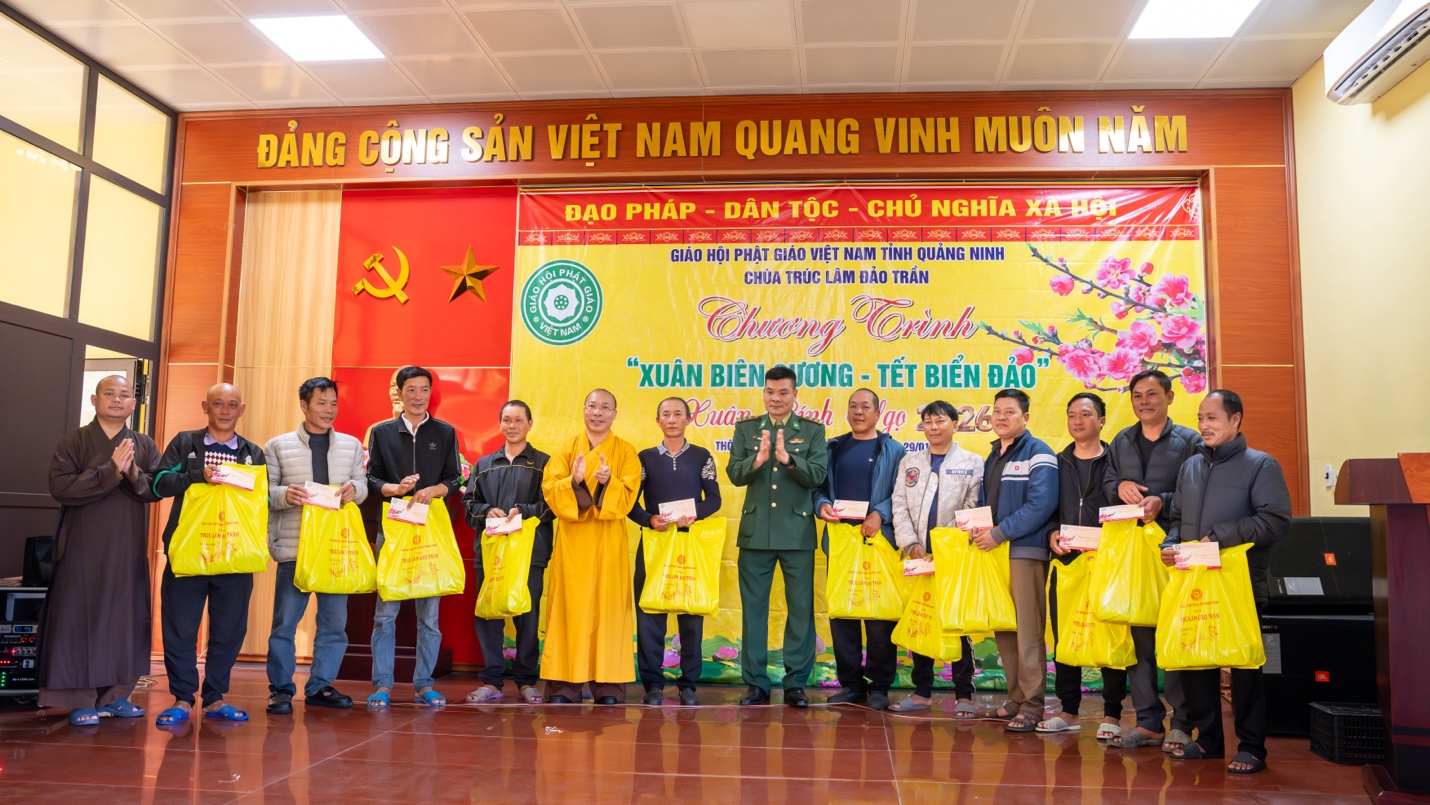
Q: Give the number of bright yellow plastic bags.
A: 11